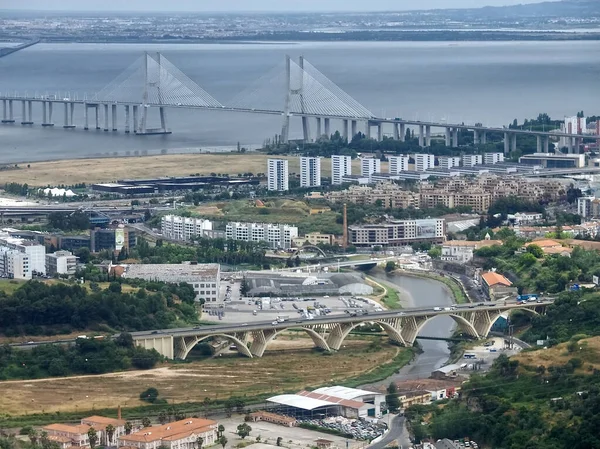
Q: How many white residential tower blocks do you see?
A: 9